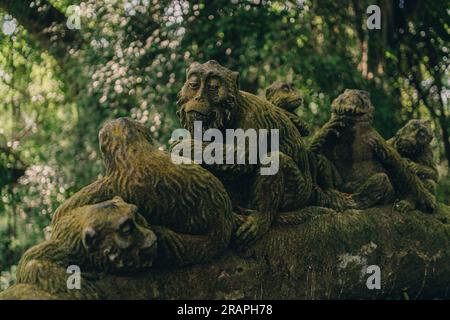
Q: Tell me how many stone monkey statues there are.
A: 6